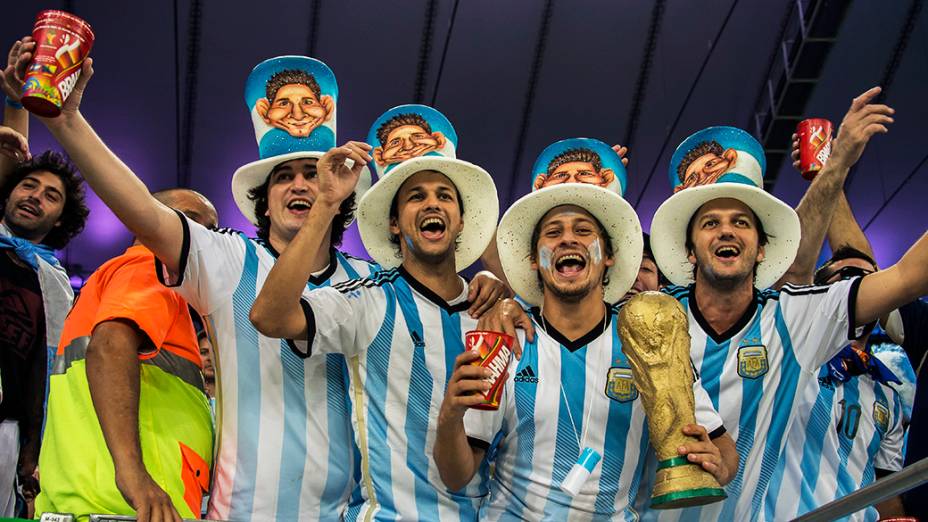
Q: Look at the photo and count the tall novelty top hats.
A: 4